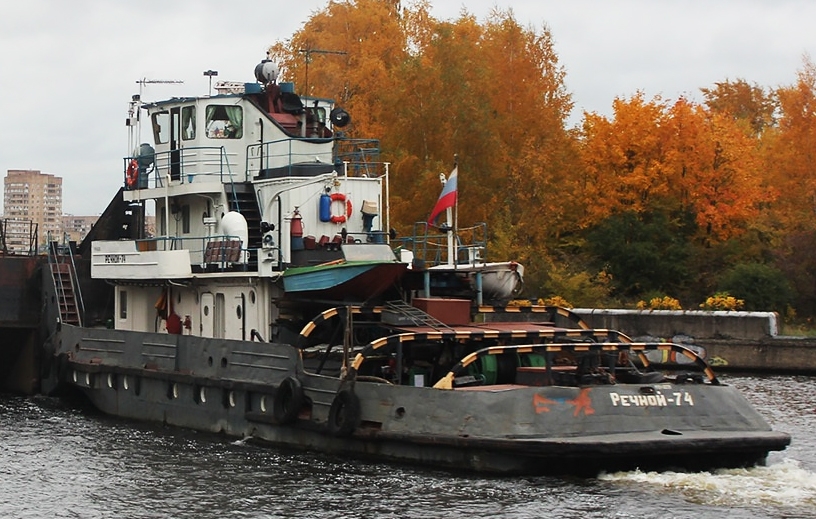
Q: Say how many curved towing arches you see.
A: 3